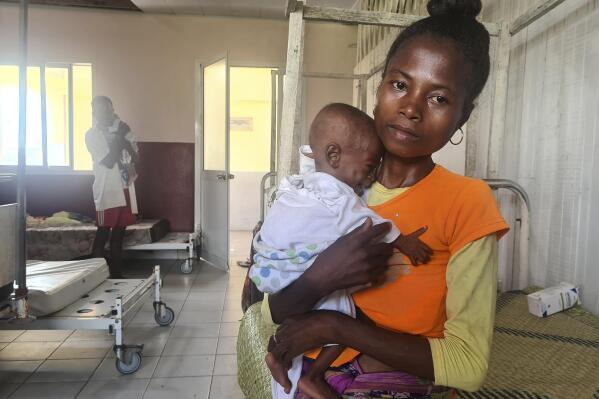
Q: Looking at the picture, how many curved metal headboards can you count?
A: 2